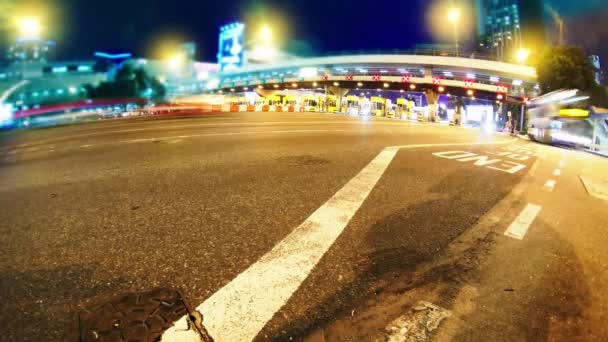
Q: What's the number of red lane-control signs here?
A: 8